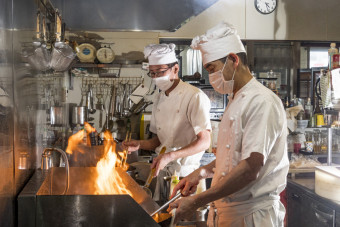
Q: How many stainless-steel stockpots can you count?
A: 2